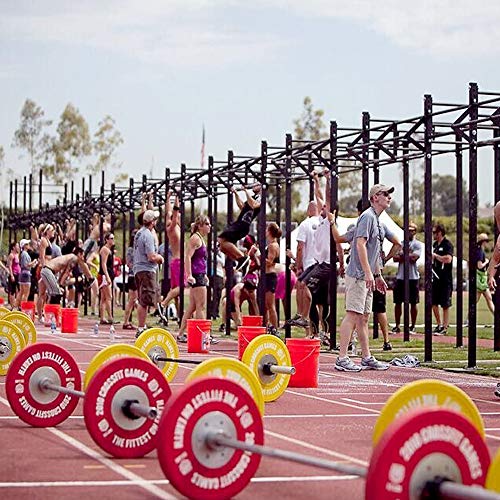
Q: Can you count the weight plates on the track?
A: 13